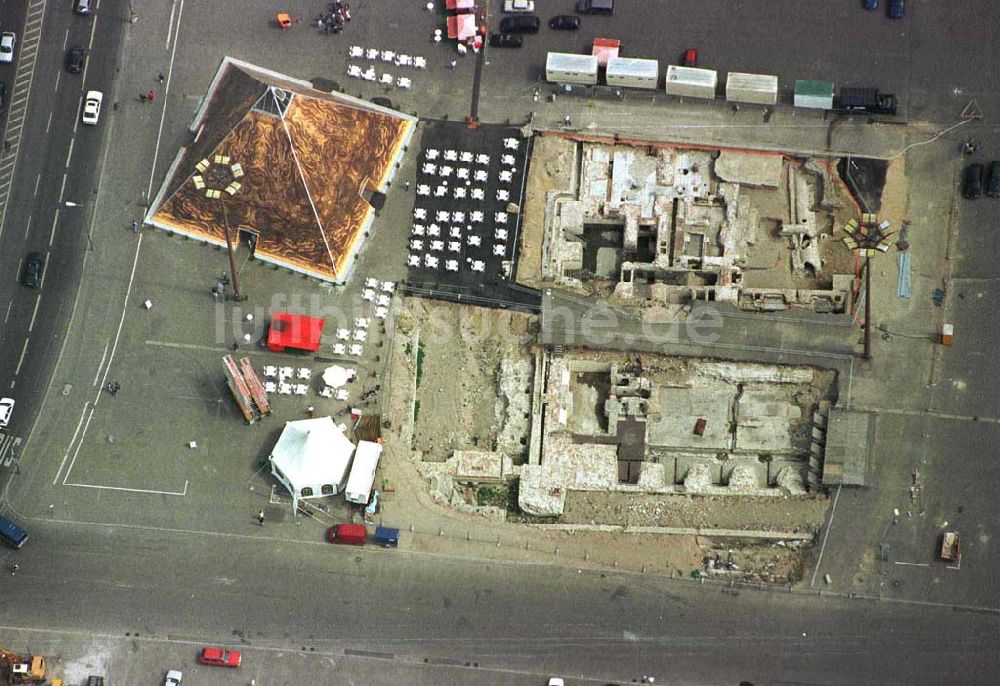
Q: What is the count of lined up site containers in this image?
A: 5